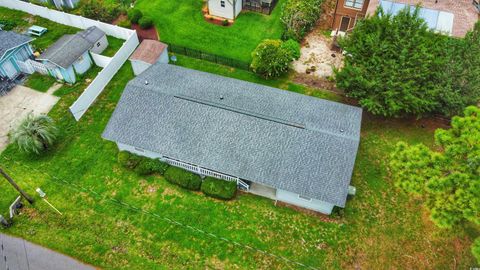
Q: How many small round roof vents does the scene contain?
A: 3